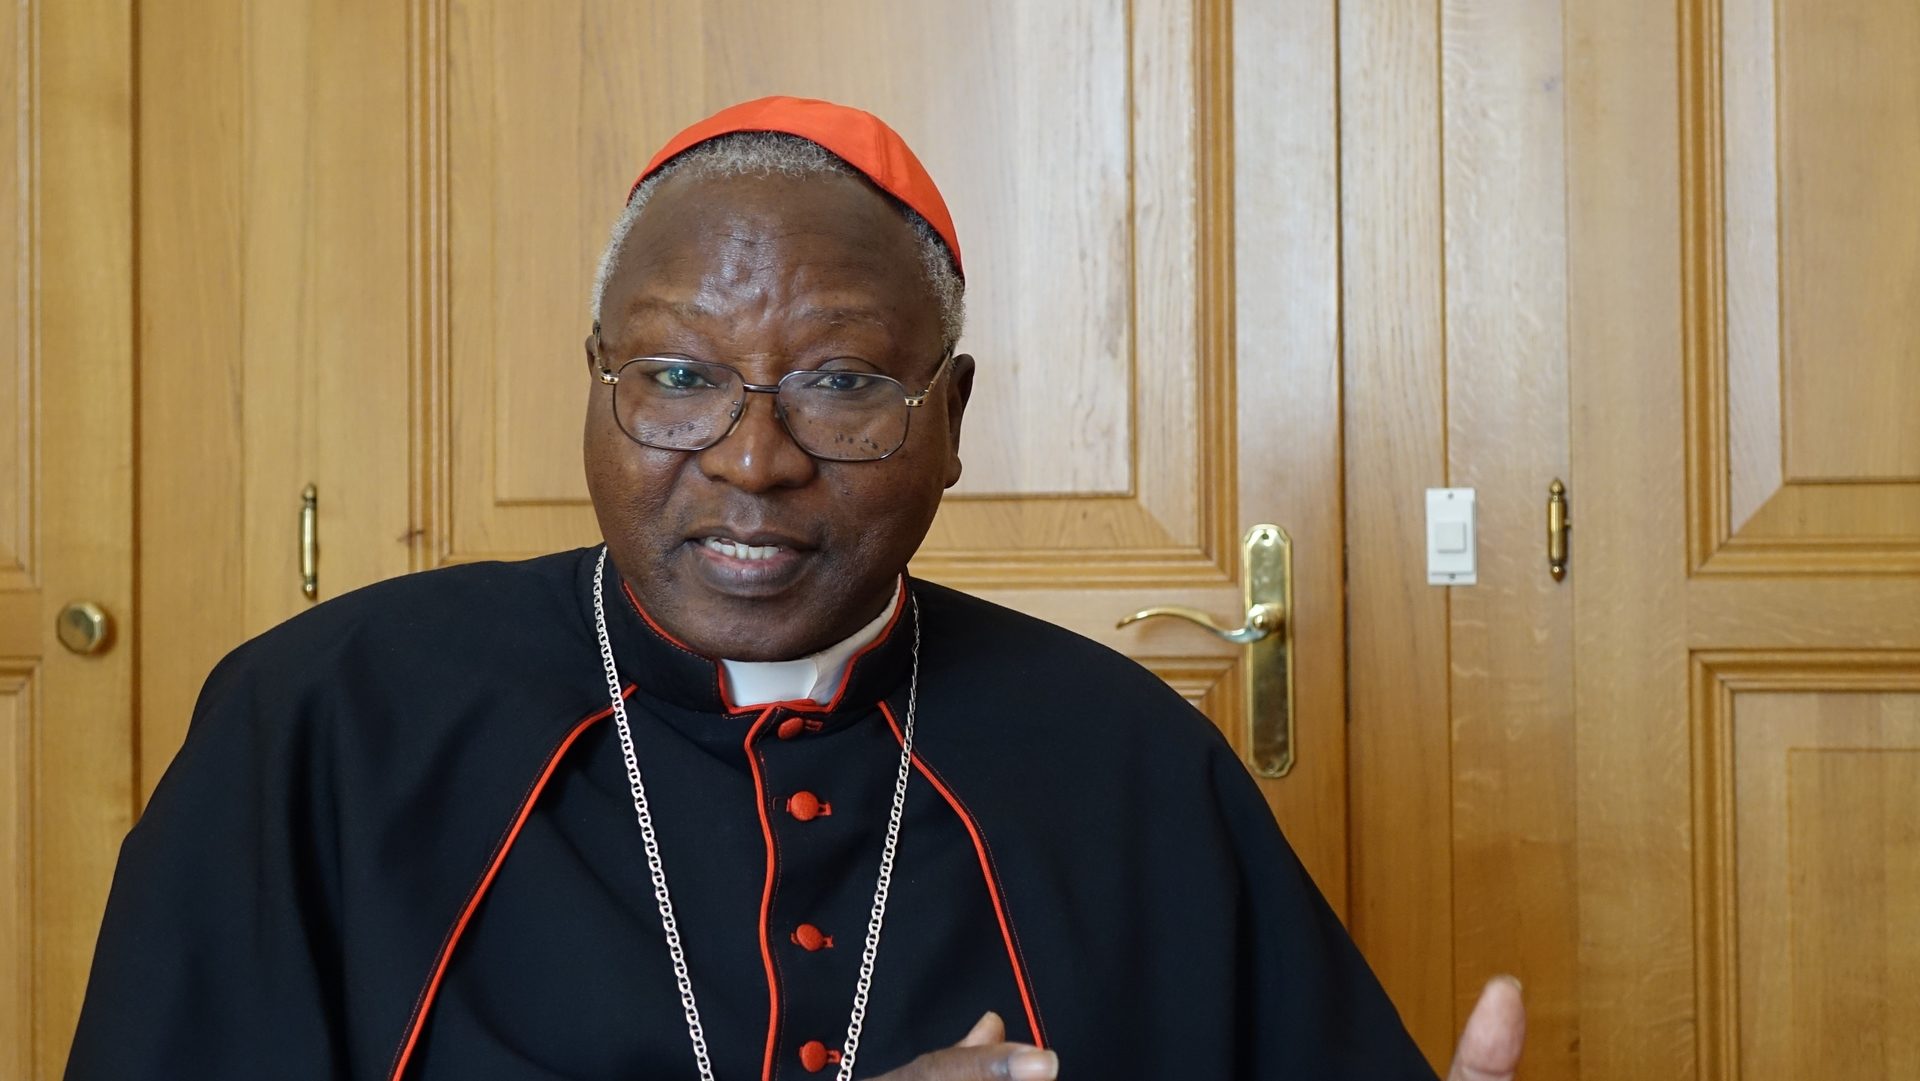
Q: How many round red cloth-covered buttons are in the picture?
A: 4